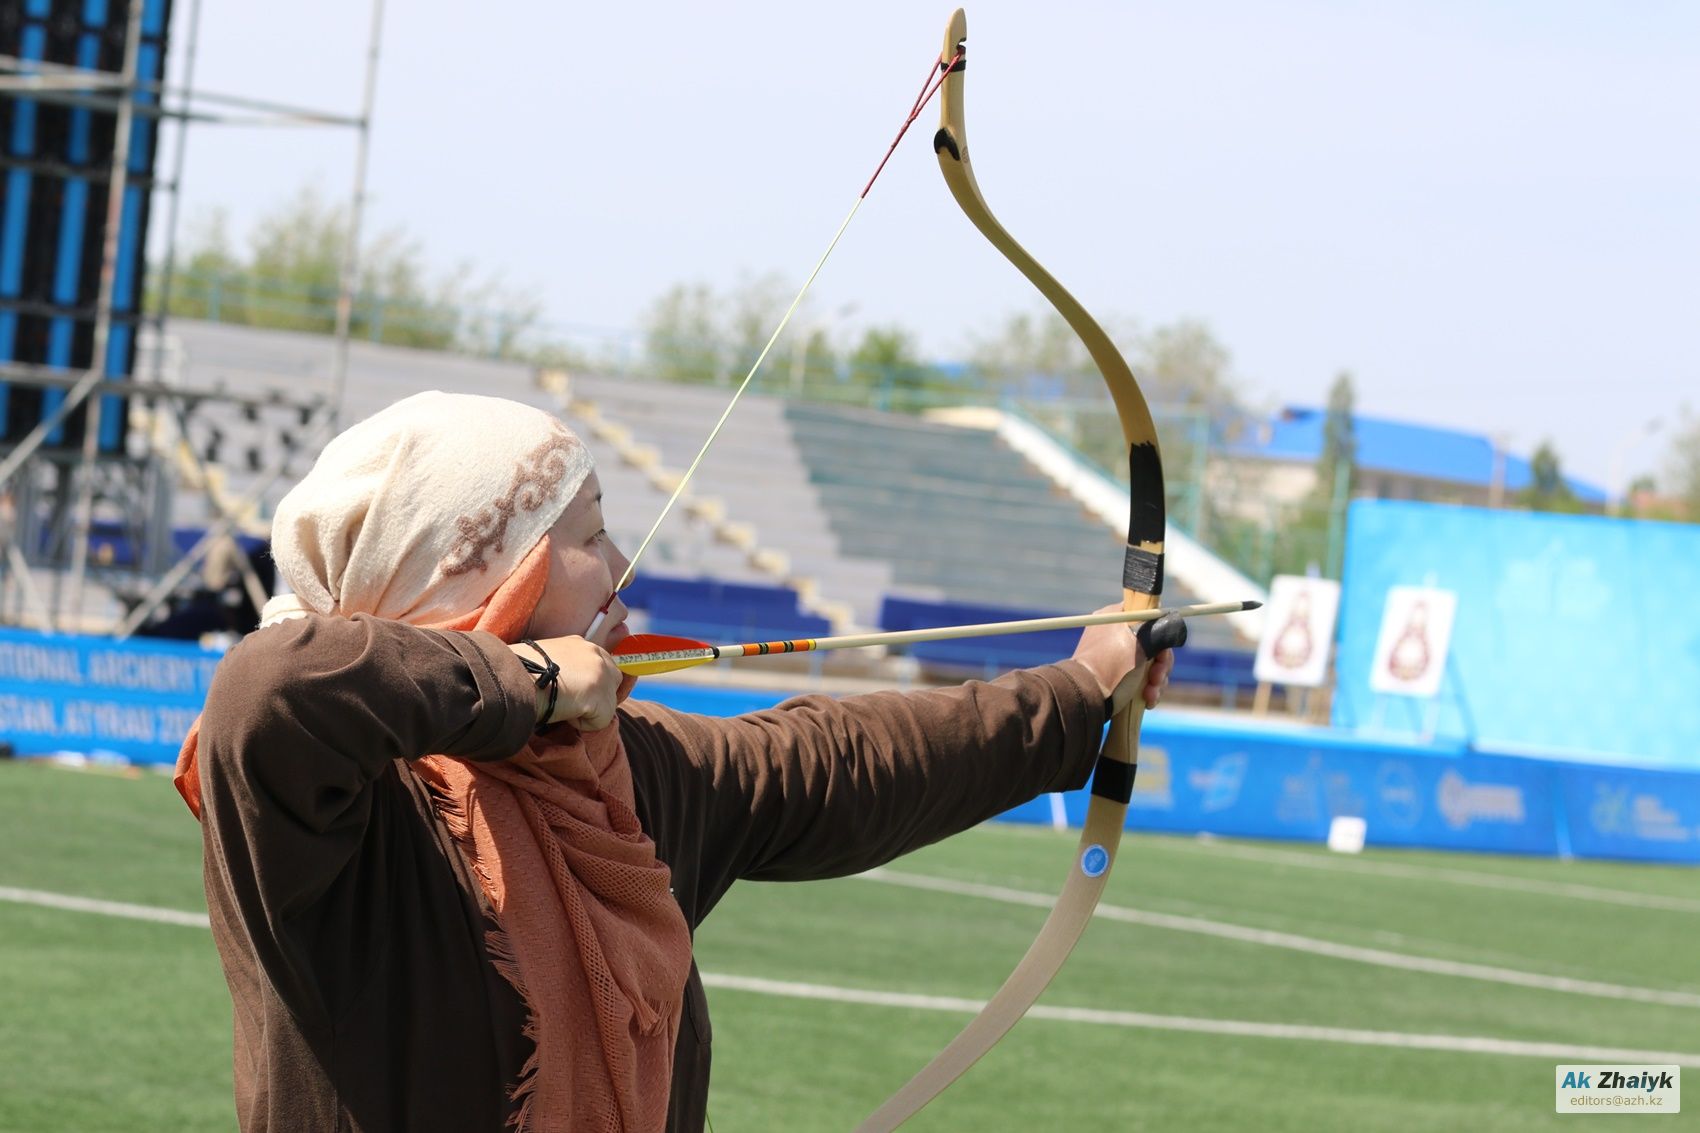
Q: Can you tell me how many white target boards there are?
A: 2